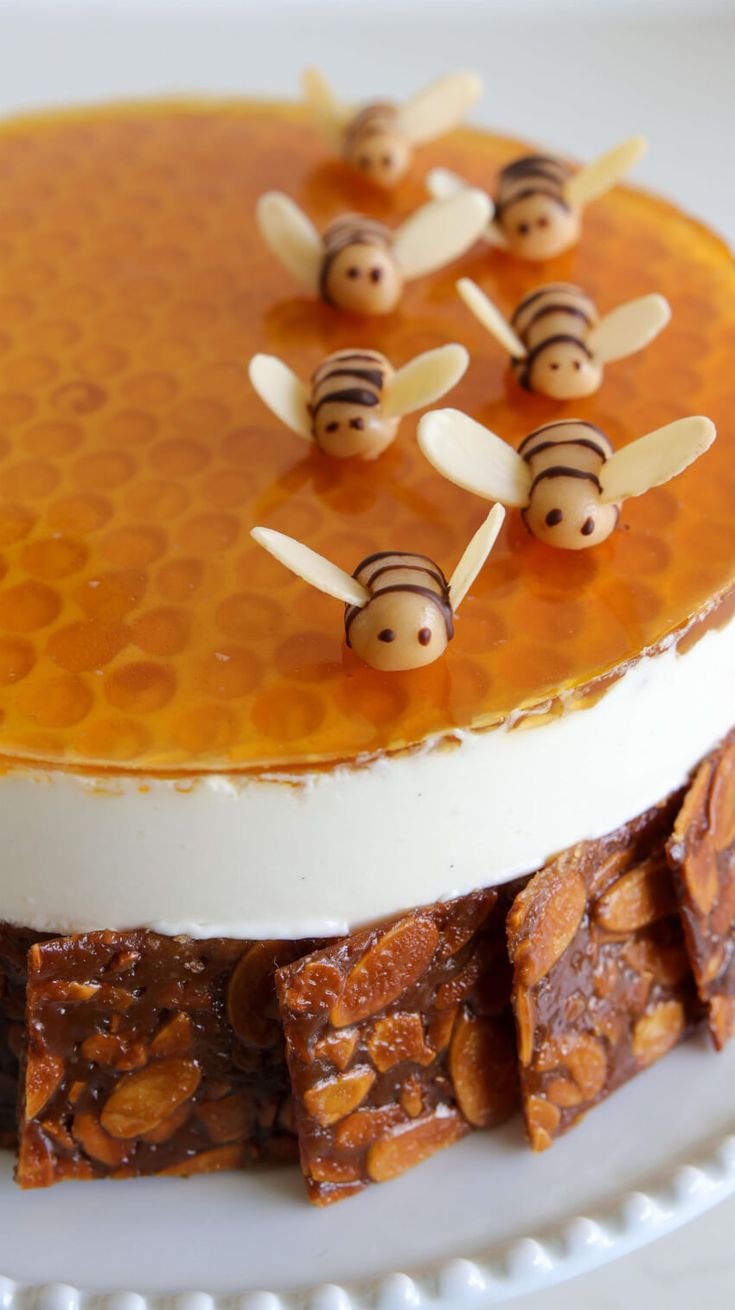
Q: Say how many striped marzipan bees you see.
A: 7